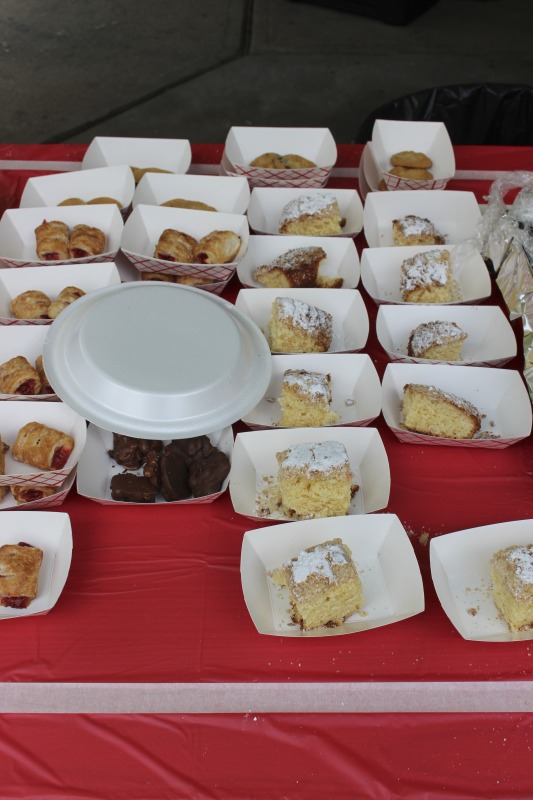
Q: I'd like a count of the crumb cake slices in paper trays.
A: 11